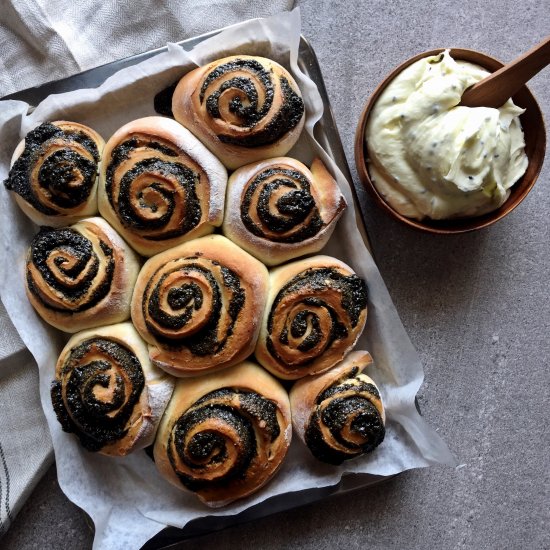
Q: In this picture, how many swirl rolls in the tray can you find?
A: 10